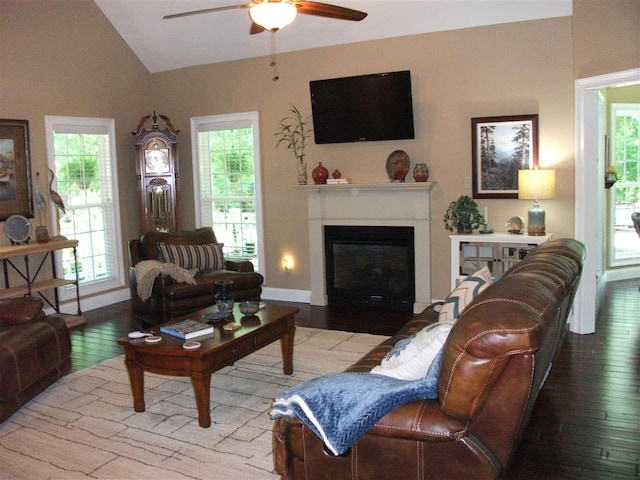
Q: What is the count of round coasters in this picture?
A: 2